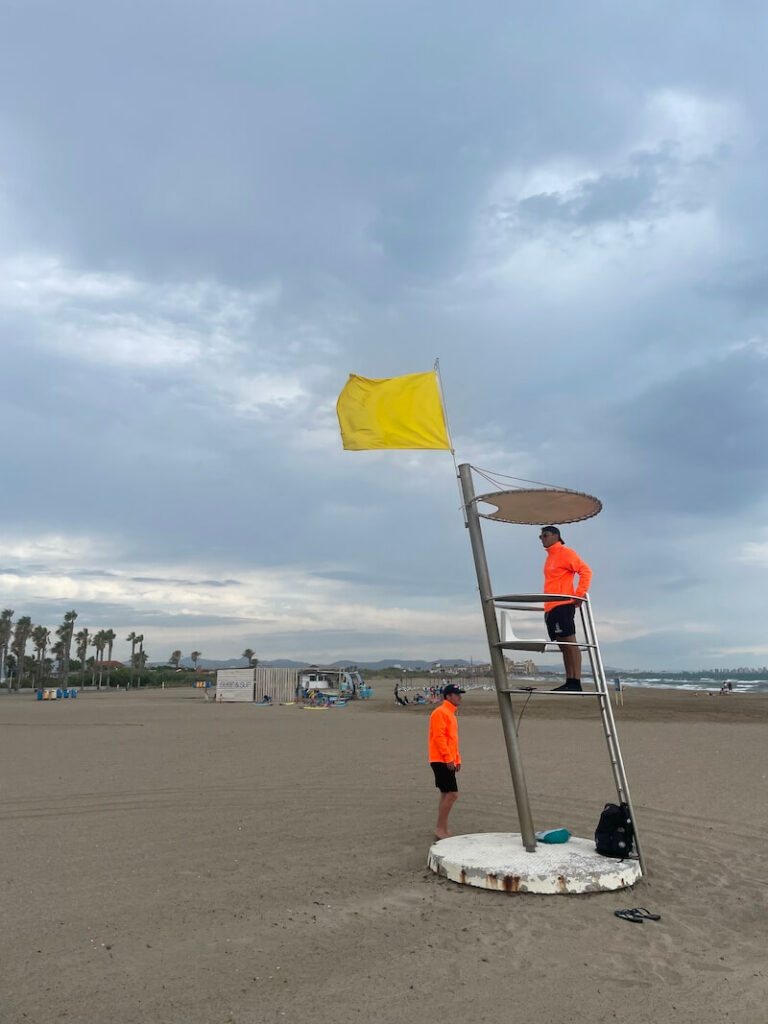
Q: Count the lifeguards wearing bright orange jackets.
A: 2